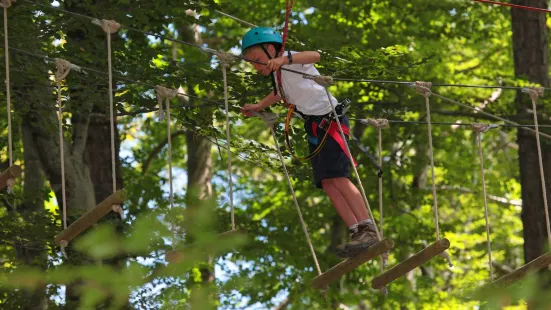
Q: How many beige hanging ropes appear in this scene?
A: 11